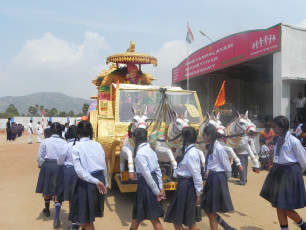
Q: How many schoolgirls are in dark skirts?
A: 7